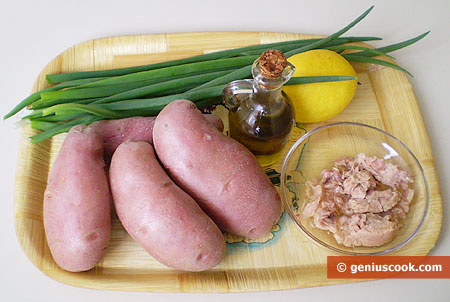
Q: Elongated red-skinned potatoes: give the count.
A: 4